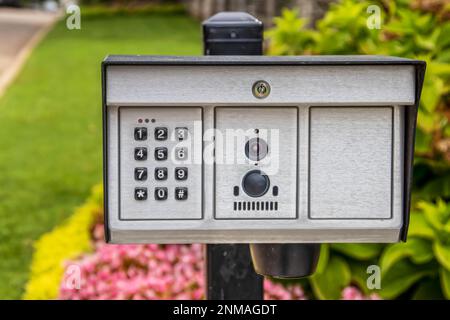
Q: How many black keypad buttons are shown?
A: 12